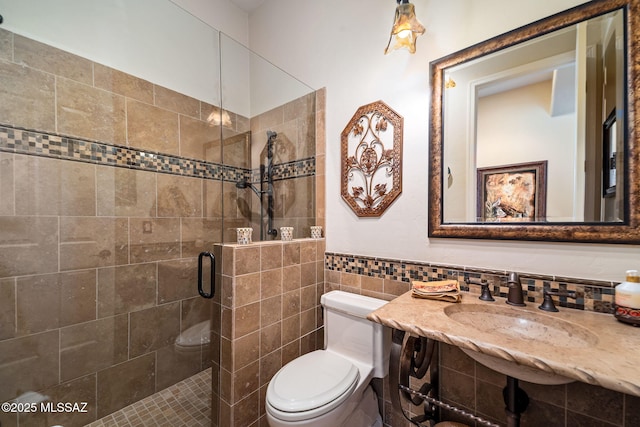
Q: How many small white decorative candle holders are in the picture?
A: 3